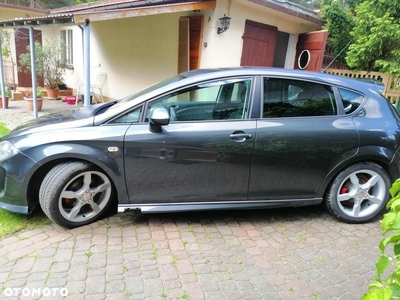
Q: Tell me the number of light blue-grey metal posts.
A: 3